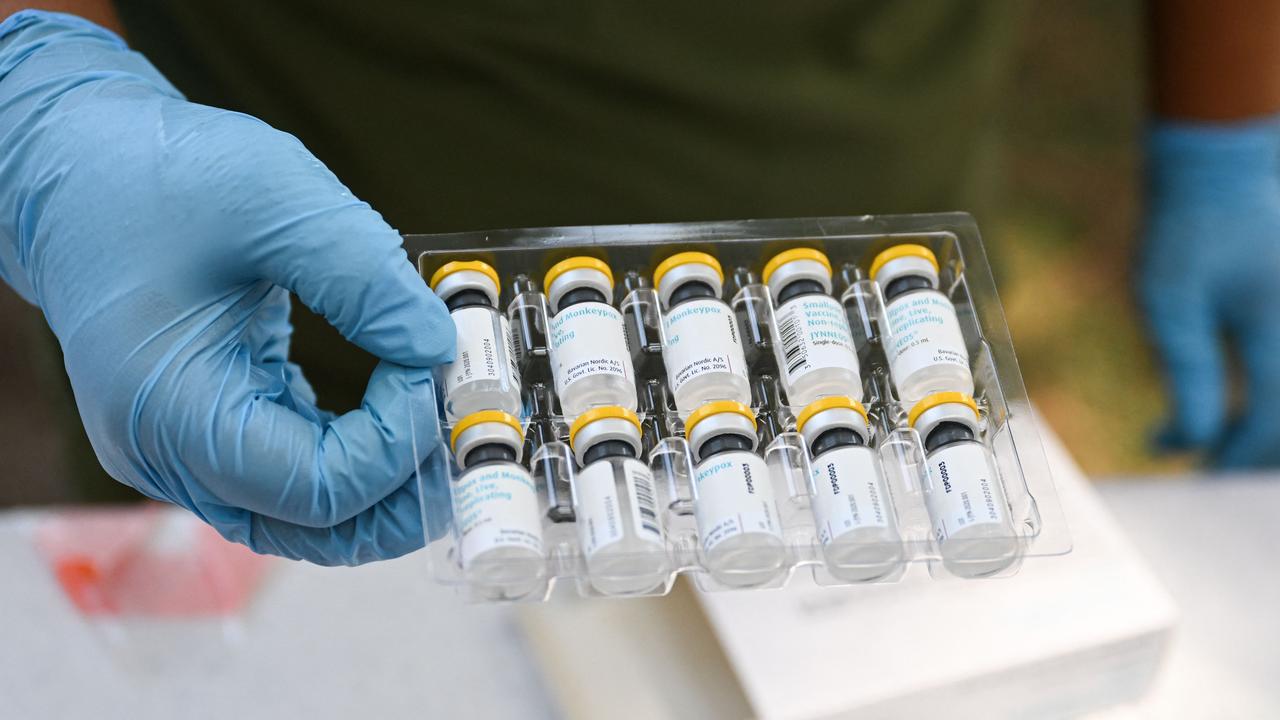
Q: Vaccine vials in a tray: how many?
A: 10